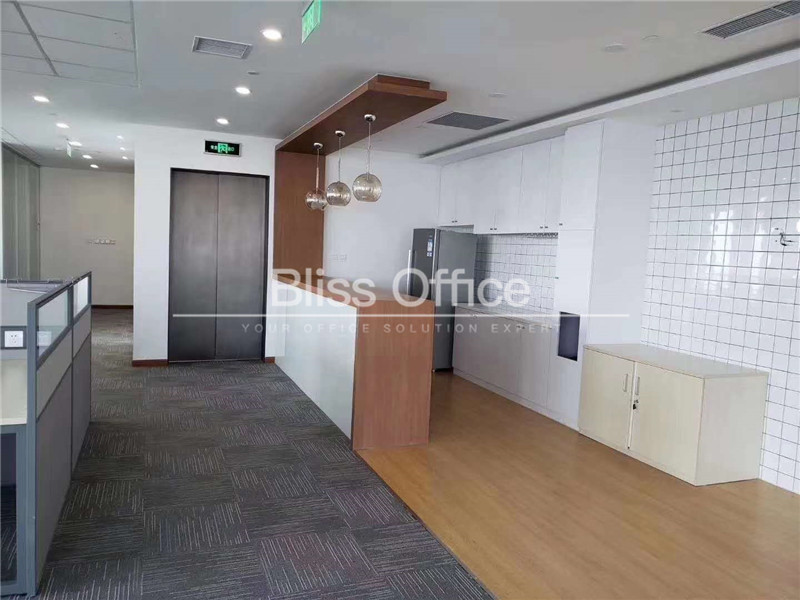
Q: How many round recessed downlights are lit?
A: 11